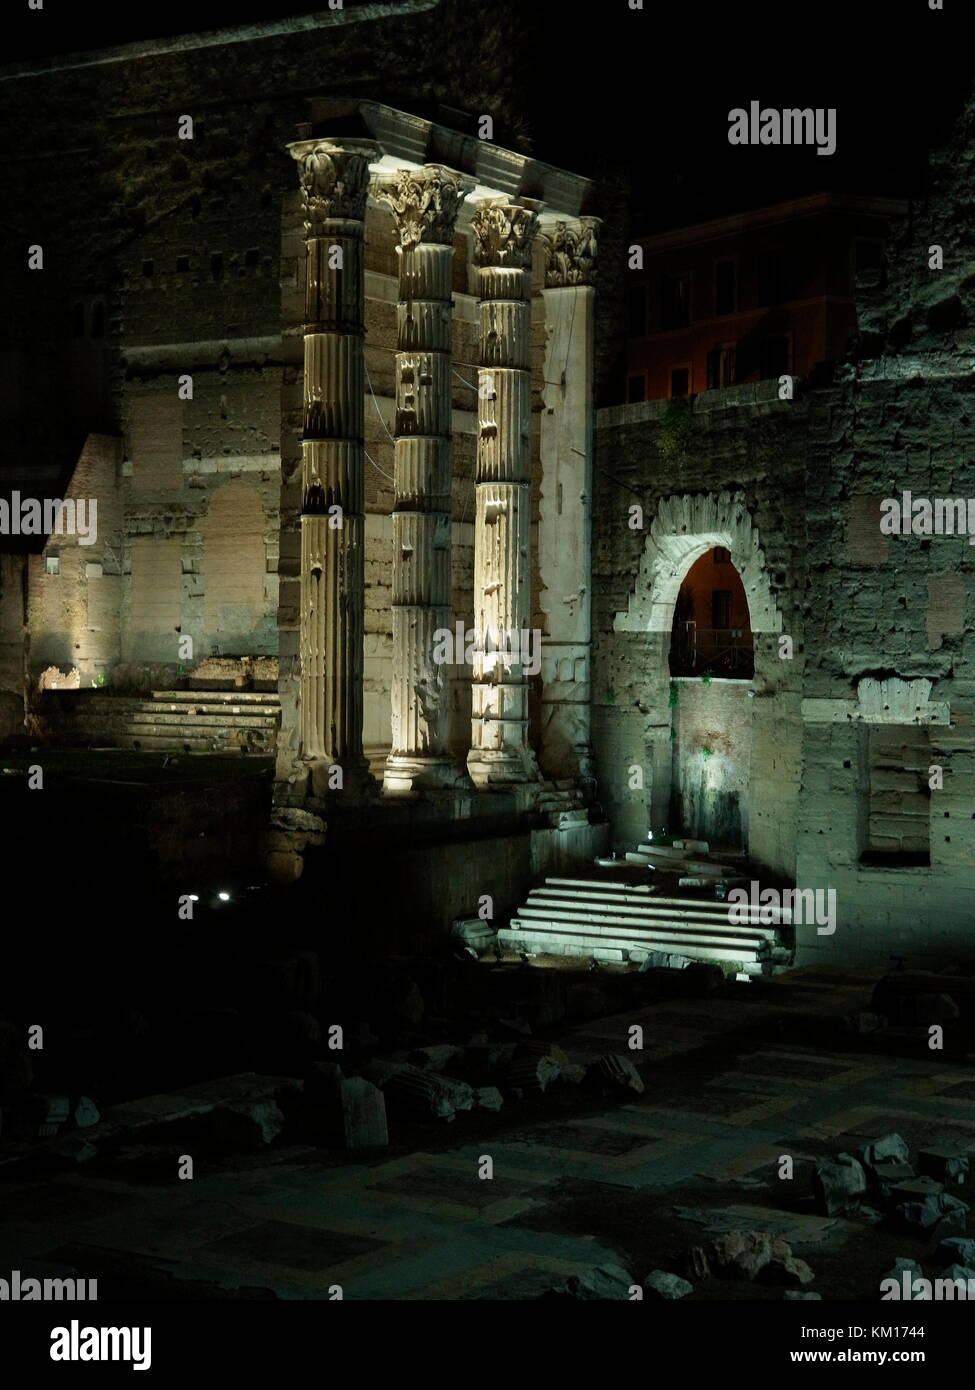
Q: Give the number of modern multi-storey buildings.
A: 1